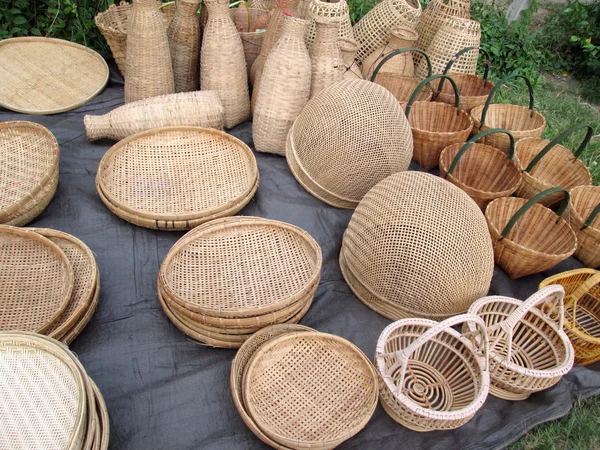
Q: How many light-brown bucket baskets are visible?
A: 8